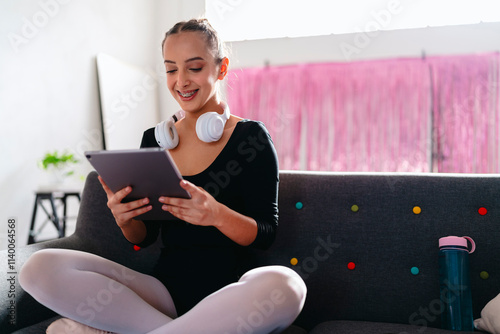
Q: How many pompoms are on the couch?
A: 9